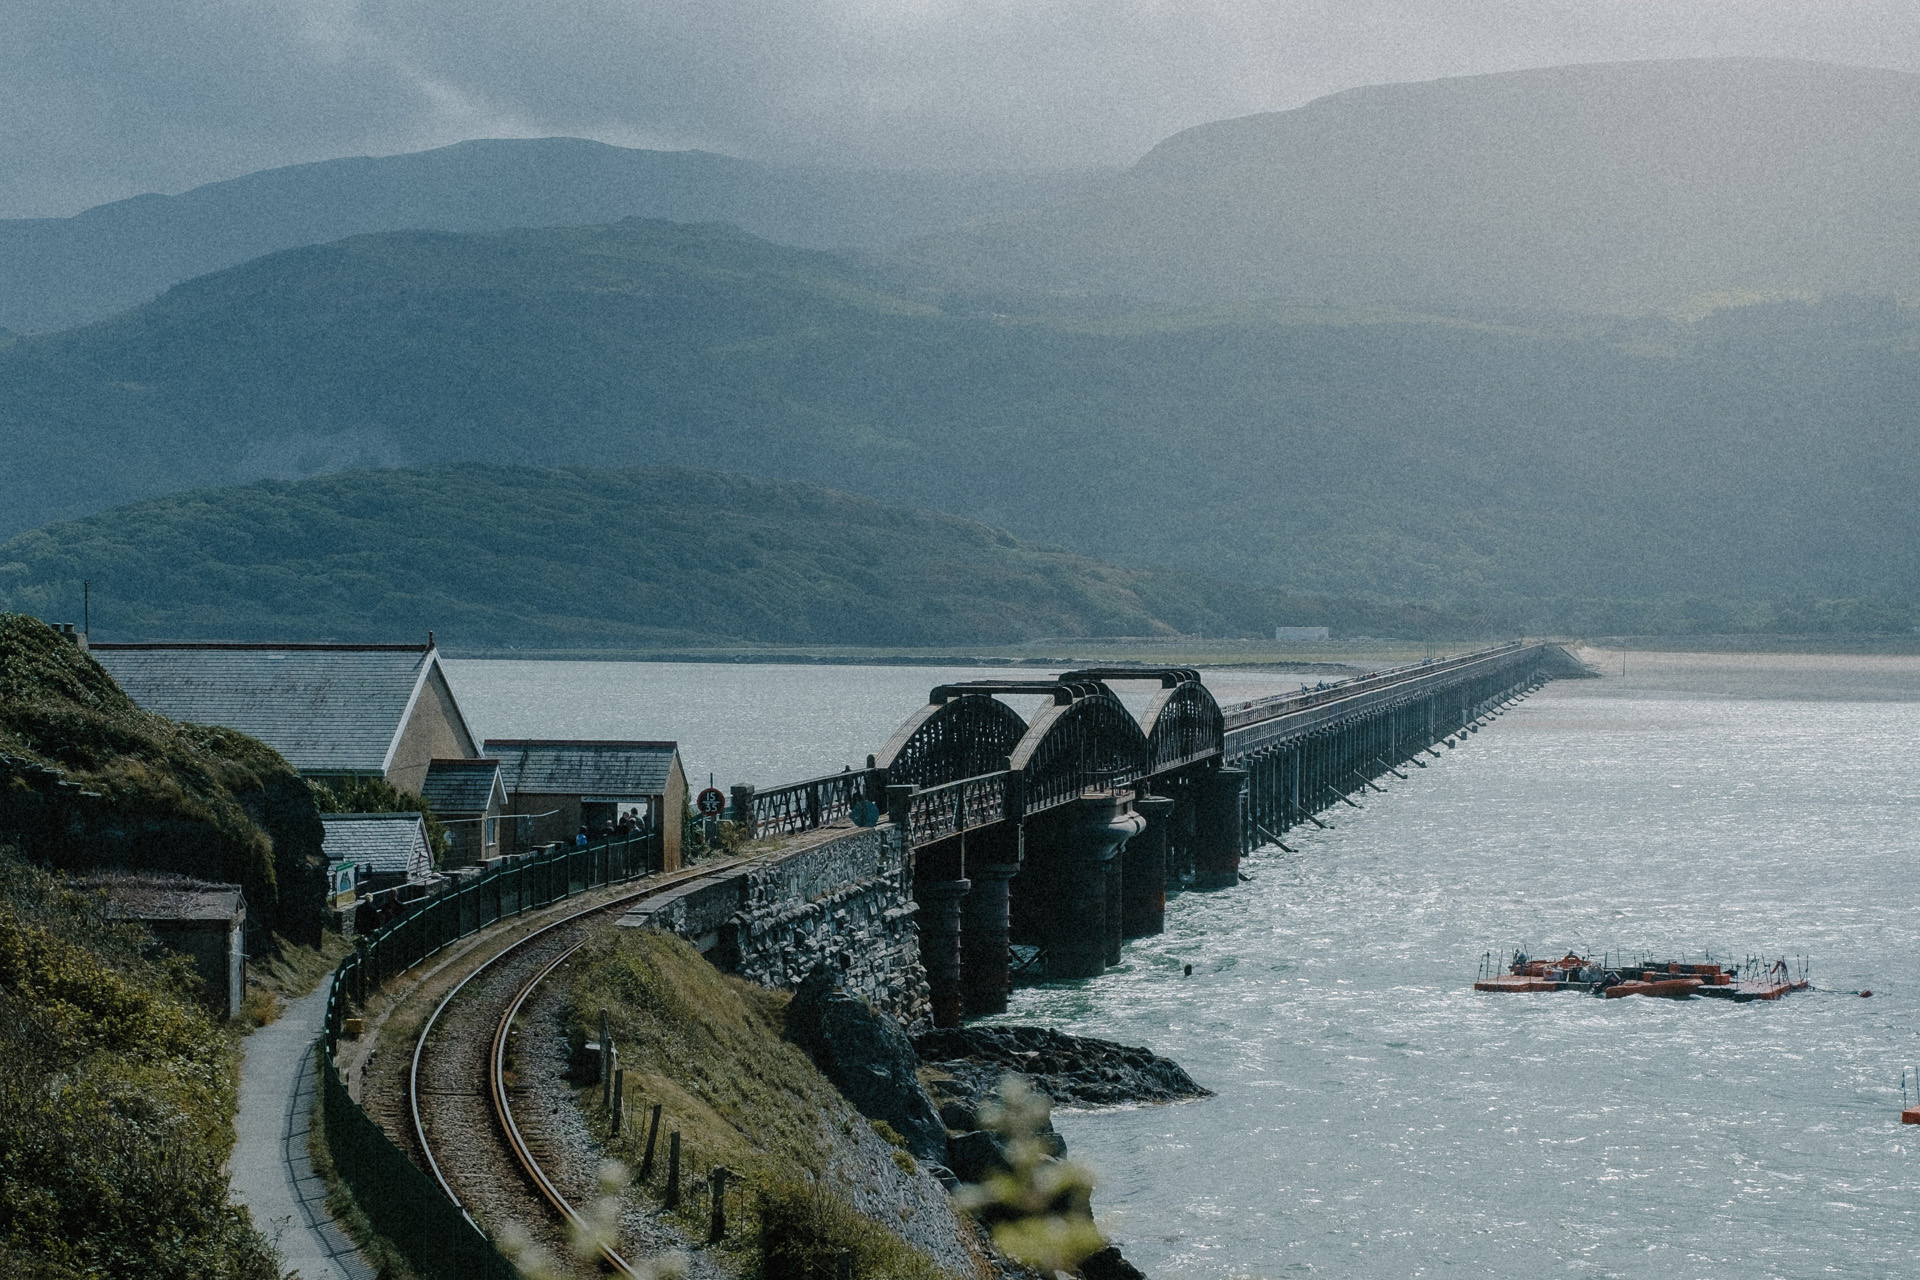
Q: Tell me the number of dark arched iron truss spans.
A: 3